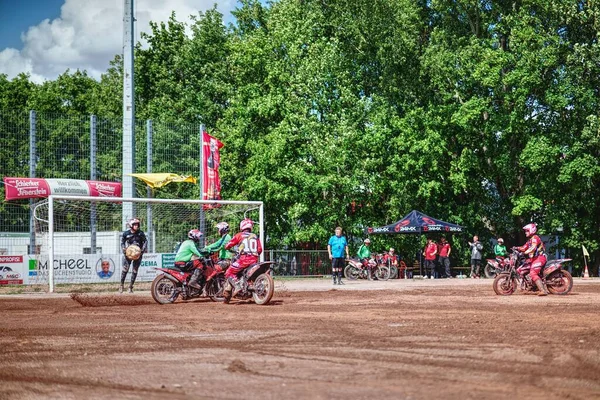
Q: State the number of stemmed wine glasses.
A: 0